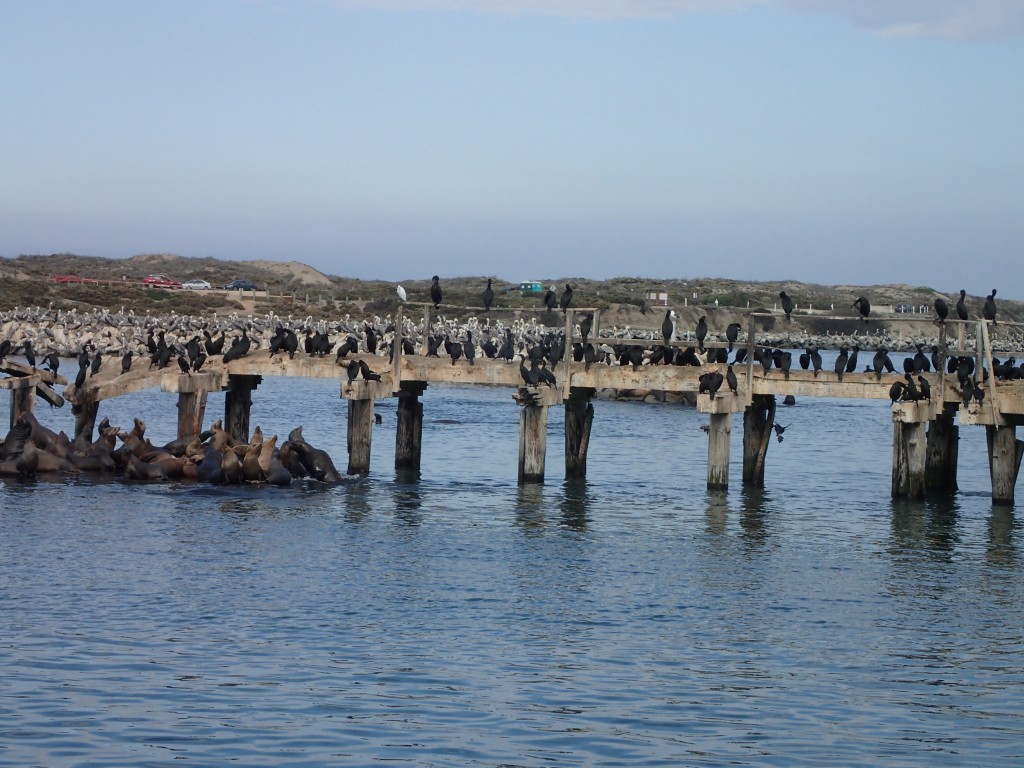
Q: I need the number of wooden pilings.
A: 13